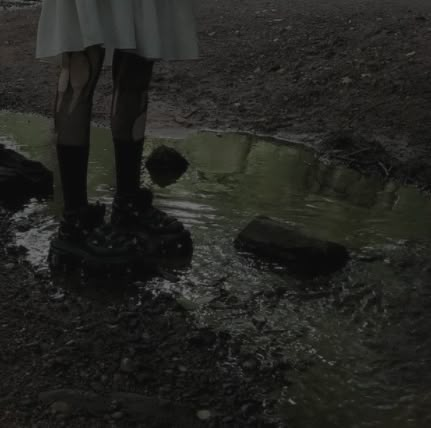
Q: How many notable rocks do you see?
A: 3